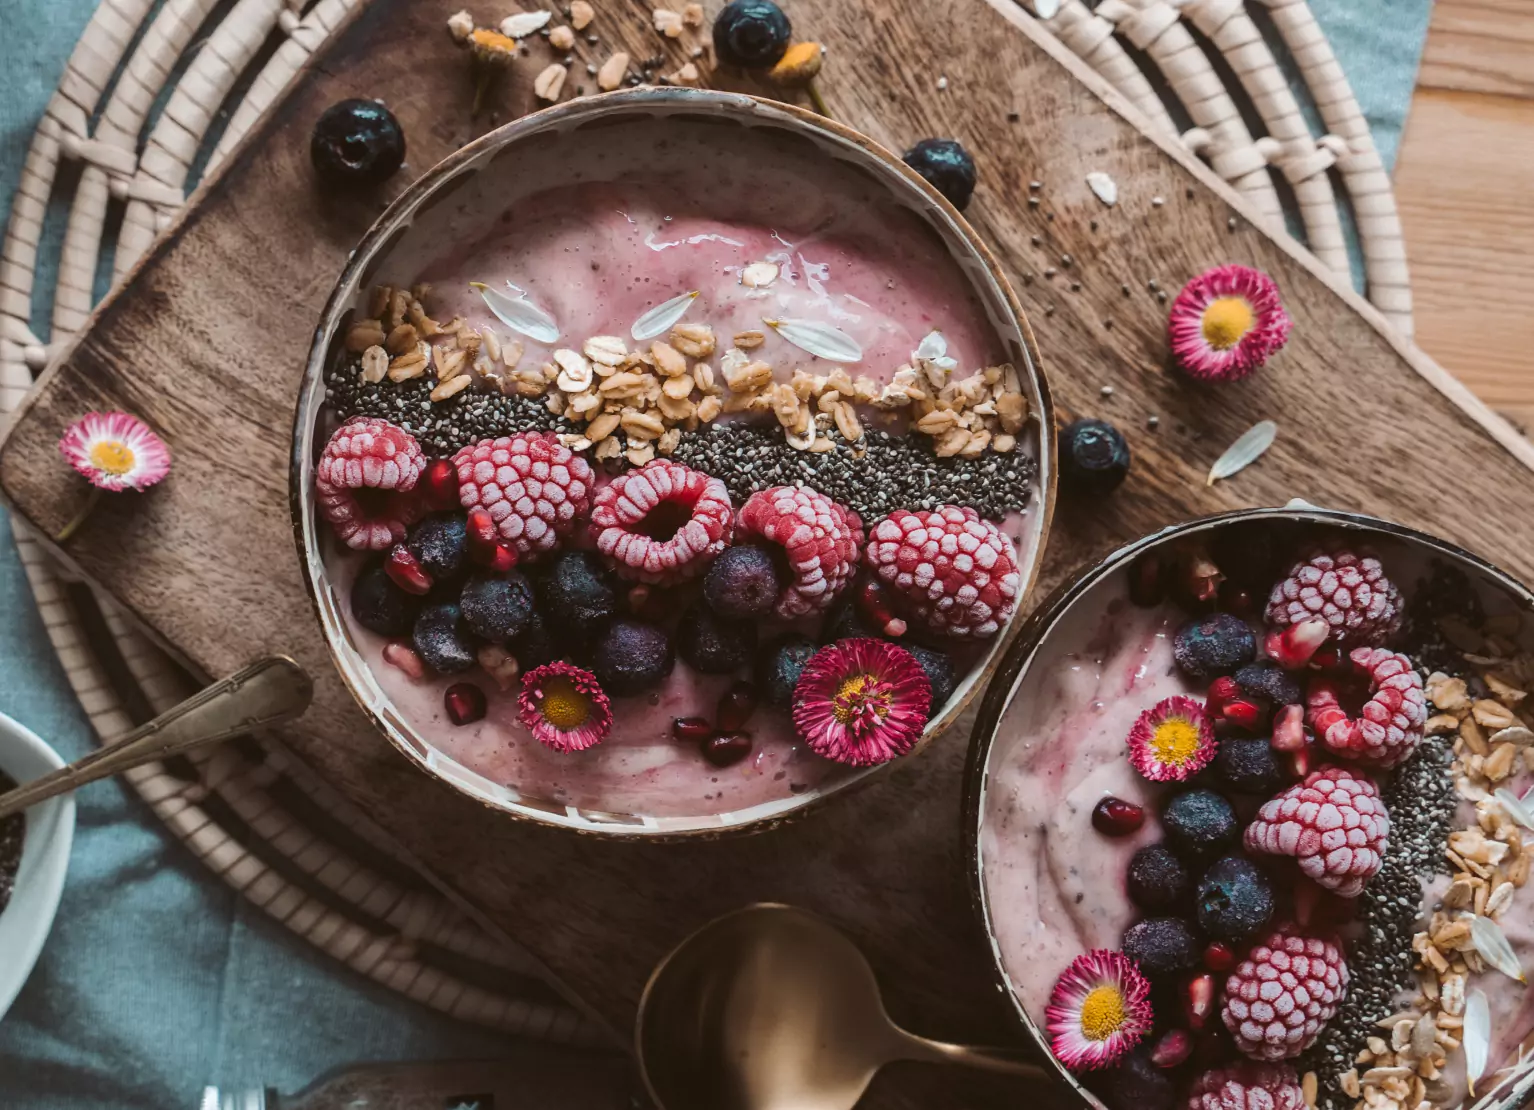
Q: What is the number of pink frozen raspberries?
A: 10